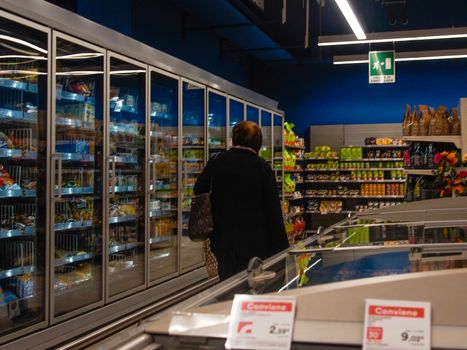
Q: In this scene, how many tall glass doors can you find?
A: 10